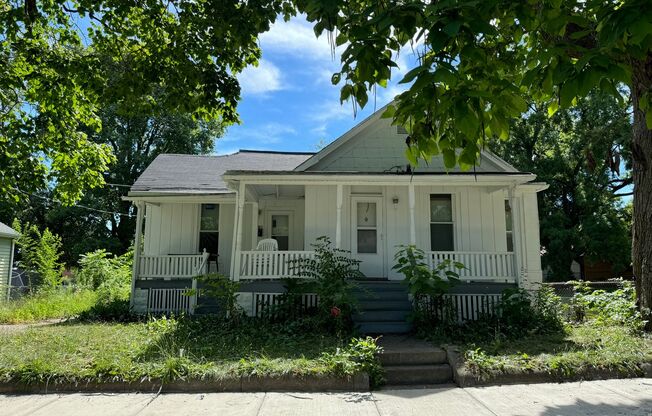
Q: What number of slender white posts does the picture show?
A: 5